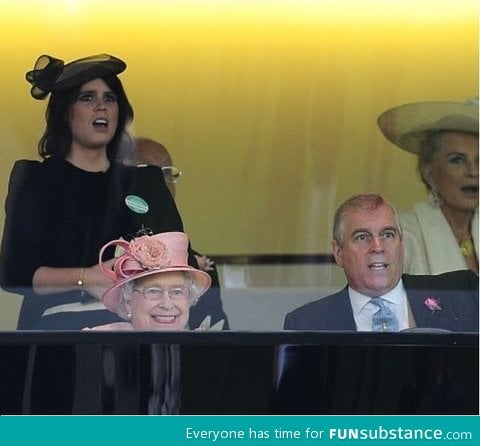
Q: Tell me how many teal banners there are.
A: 1